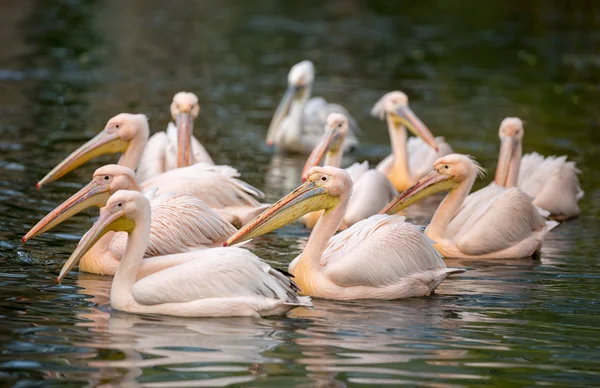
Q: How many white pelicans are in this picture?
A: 10